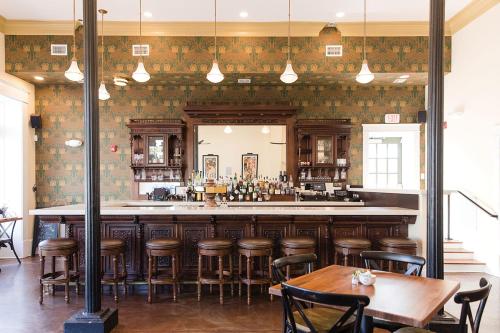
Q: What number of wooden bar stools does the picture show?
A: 8